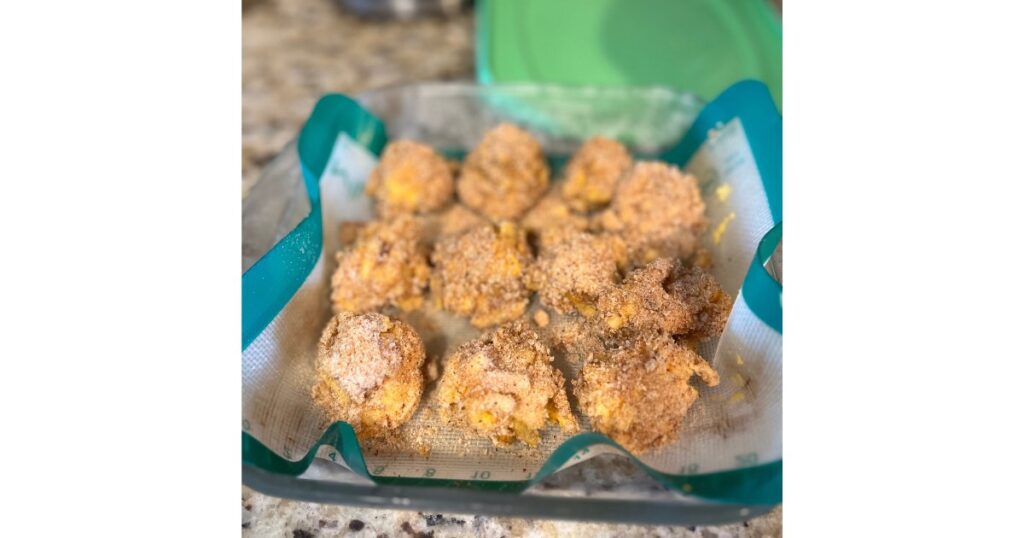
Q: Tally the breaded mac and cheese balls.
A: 11